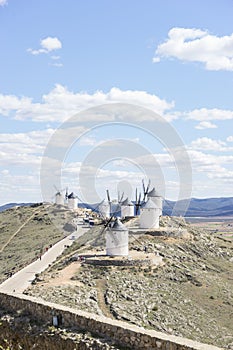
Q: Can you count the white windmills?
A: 7